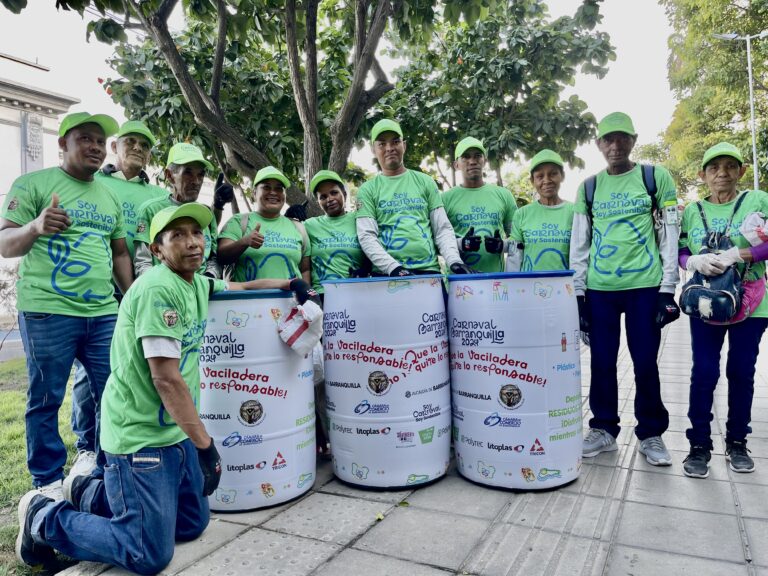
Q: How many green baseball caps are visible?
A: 11